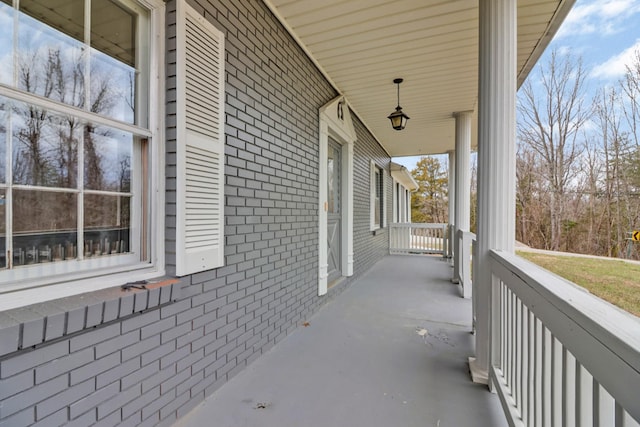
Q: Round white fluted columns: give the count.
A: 3